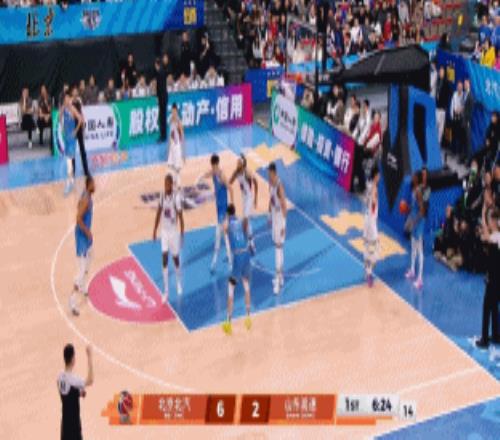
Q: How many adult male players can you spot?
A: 10